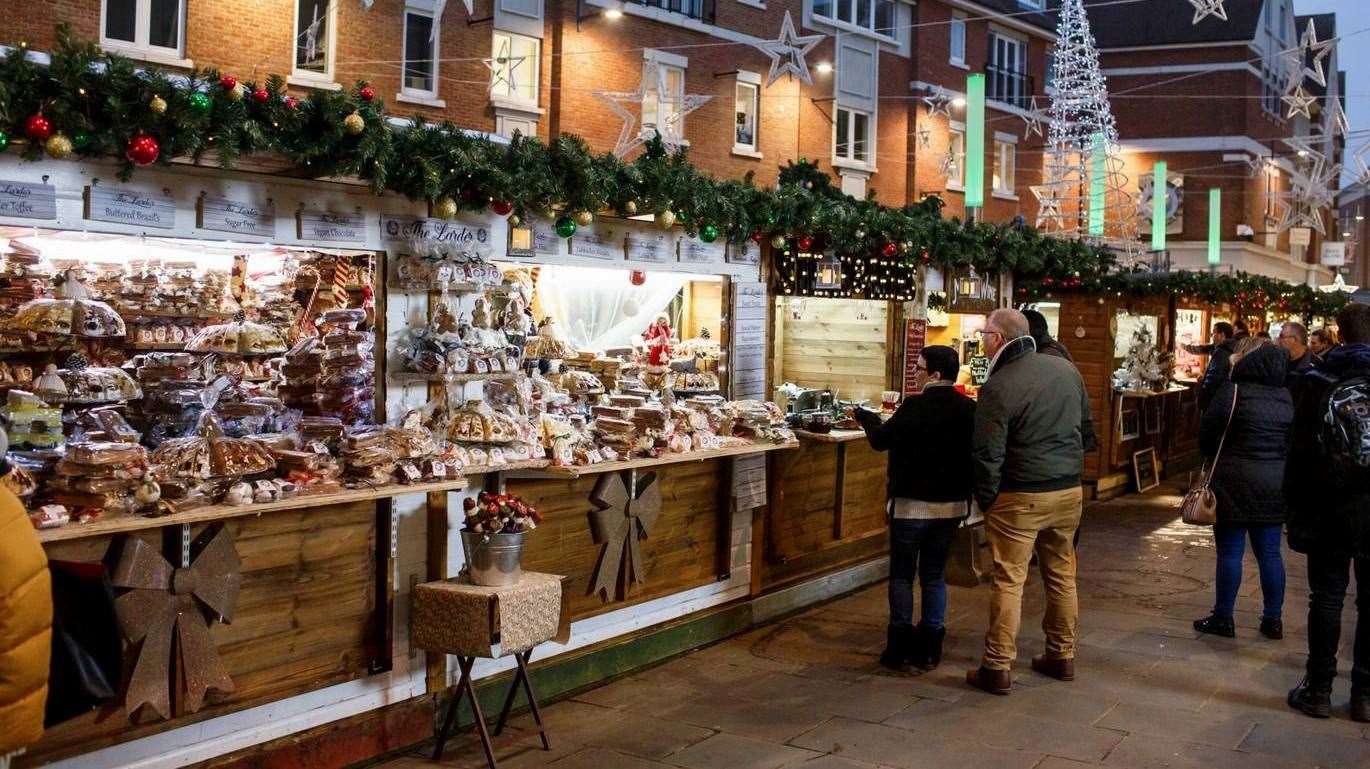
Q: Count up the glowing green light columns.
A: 4